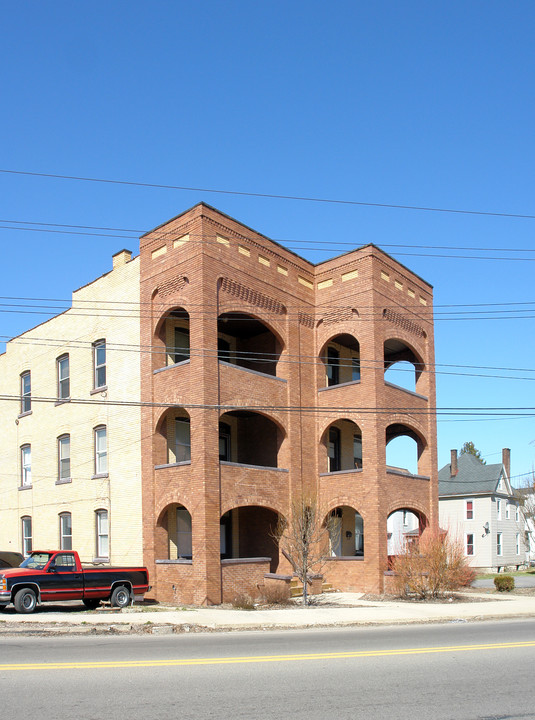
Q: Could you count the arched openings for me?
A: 12